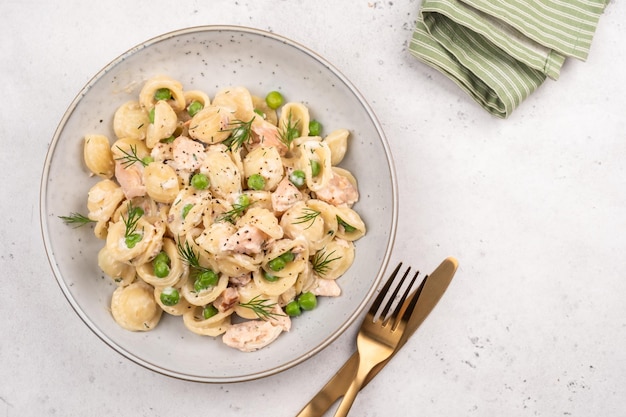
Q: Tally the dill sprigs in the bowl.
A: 10